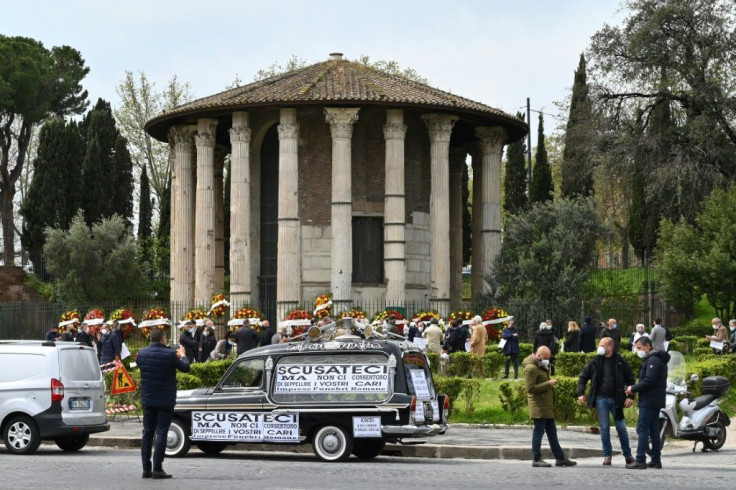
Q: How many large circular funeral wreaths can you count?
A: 14